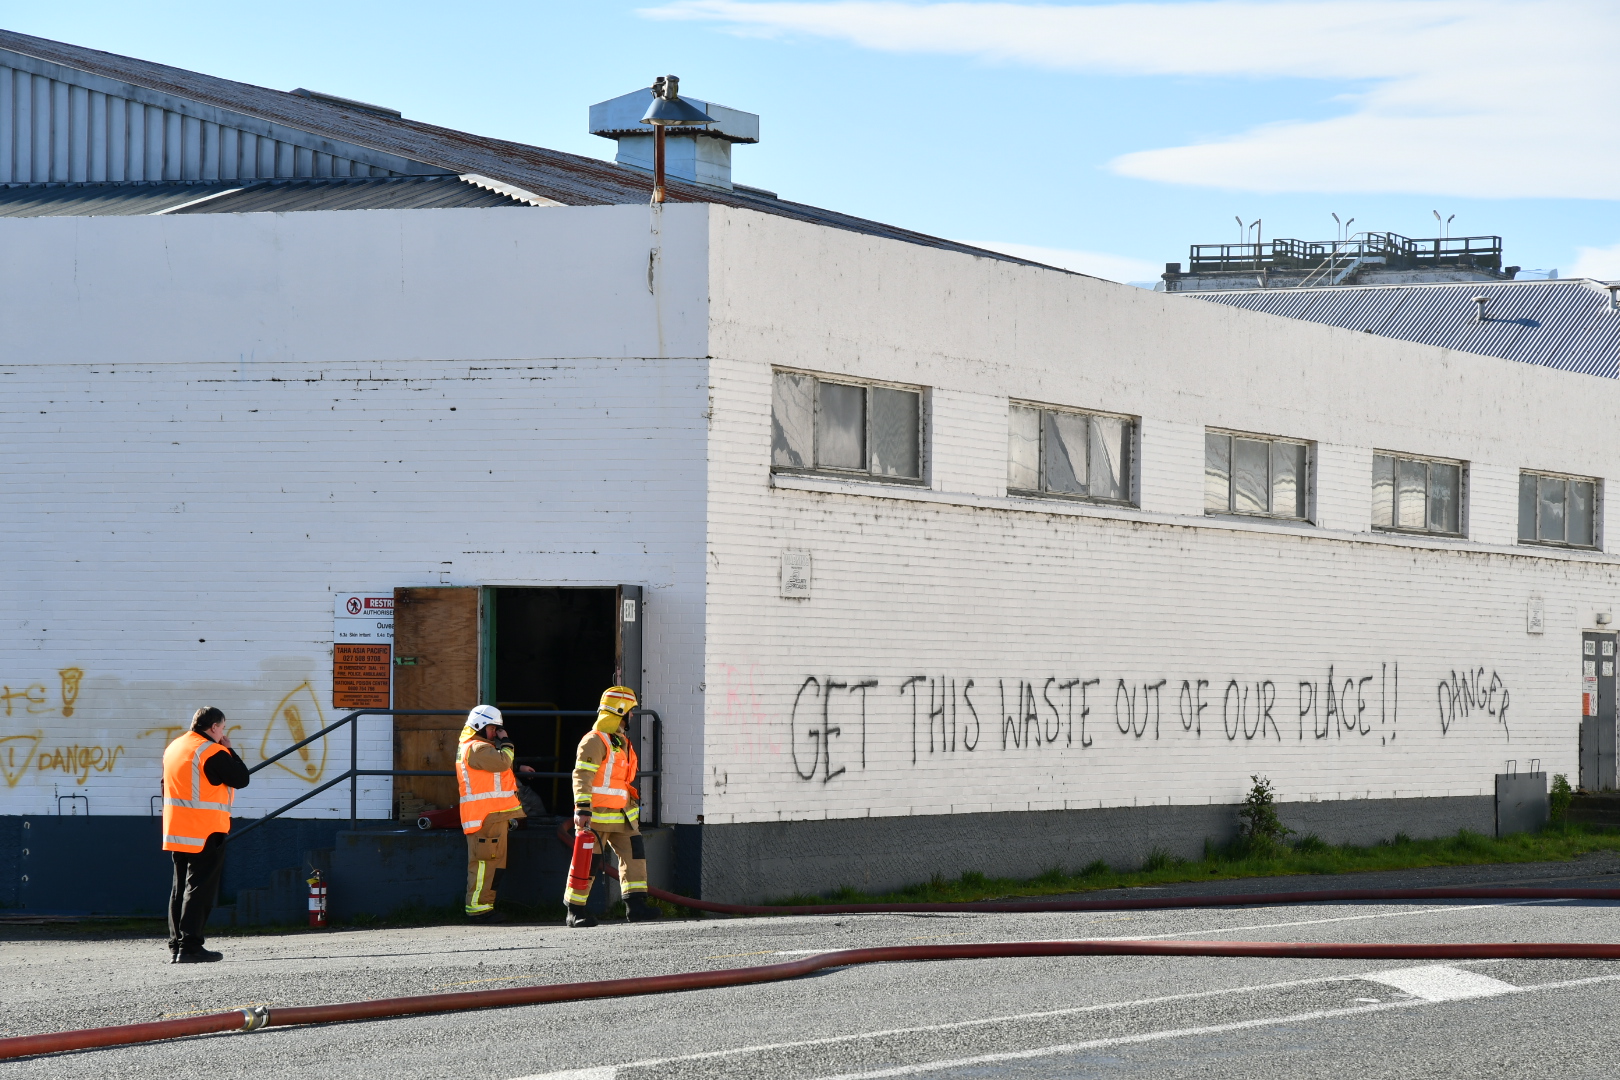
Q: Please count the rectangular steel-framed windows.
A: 5